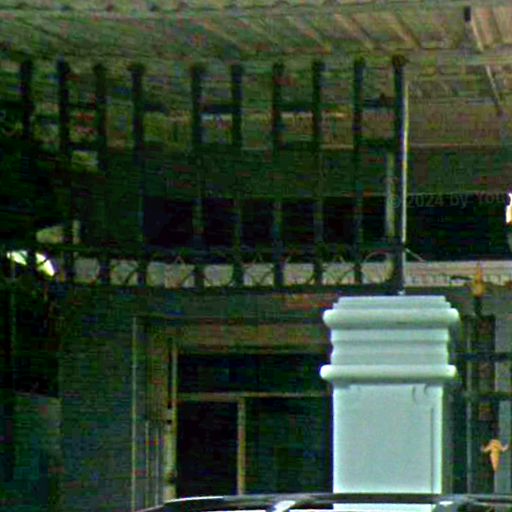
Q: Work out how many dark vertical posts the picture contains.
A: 10